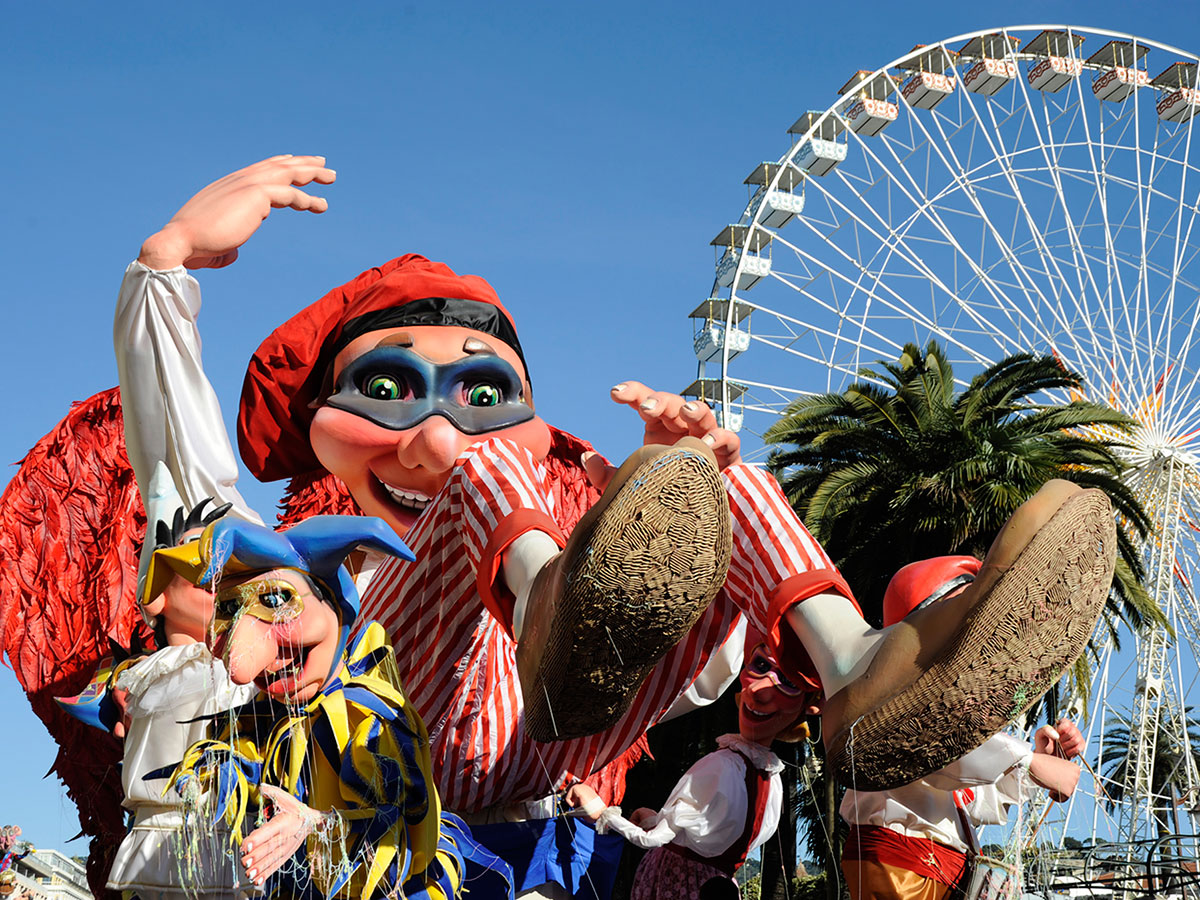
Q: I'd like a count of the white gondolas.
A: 11